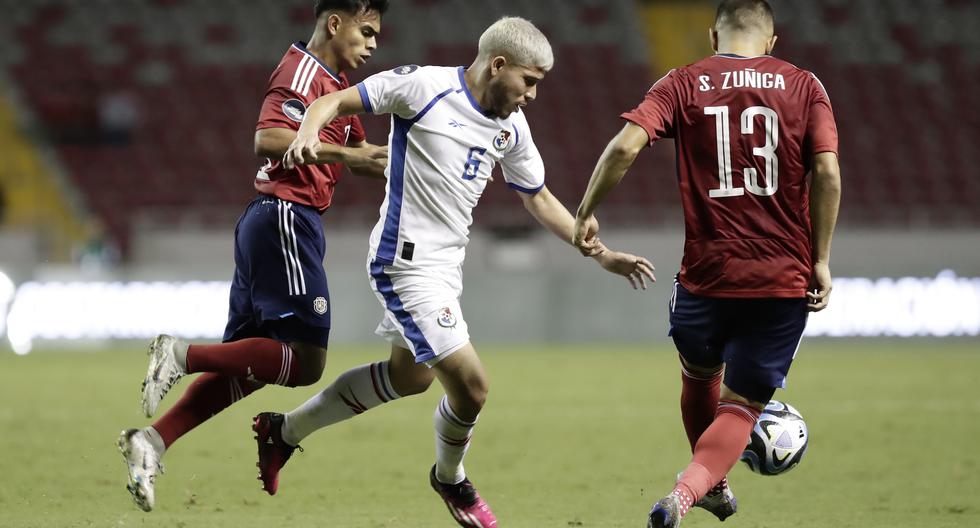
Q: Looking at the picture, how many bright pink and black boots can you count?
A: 2